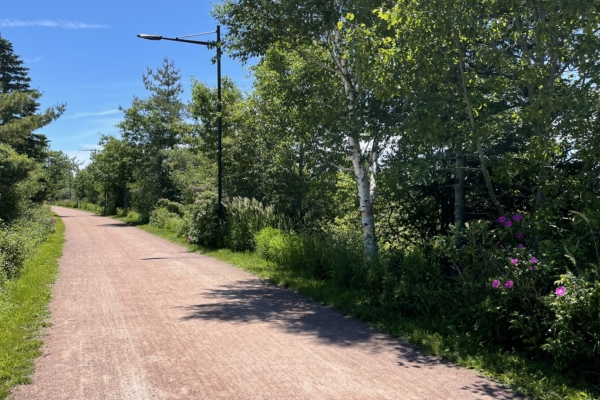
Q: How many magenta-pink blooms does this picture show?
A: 11